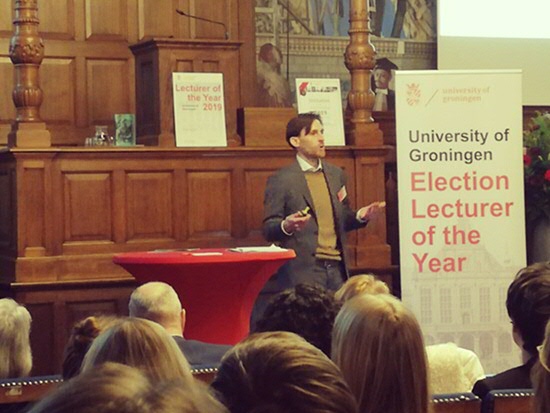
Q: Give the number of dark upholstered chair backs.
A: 4